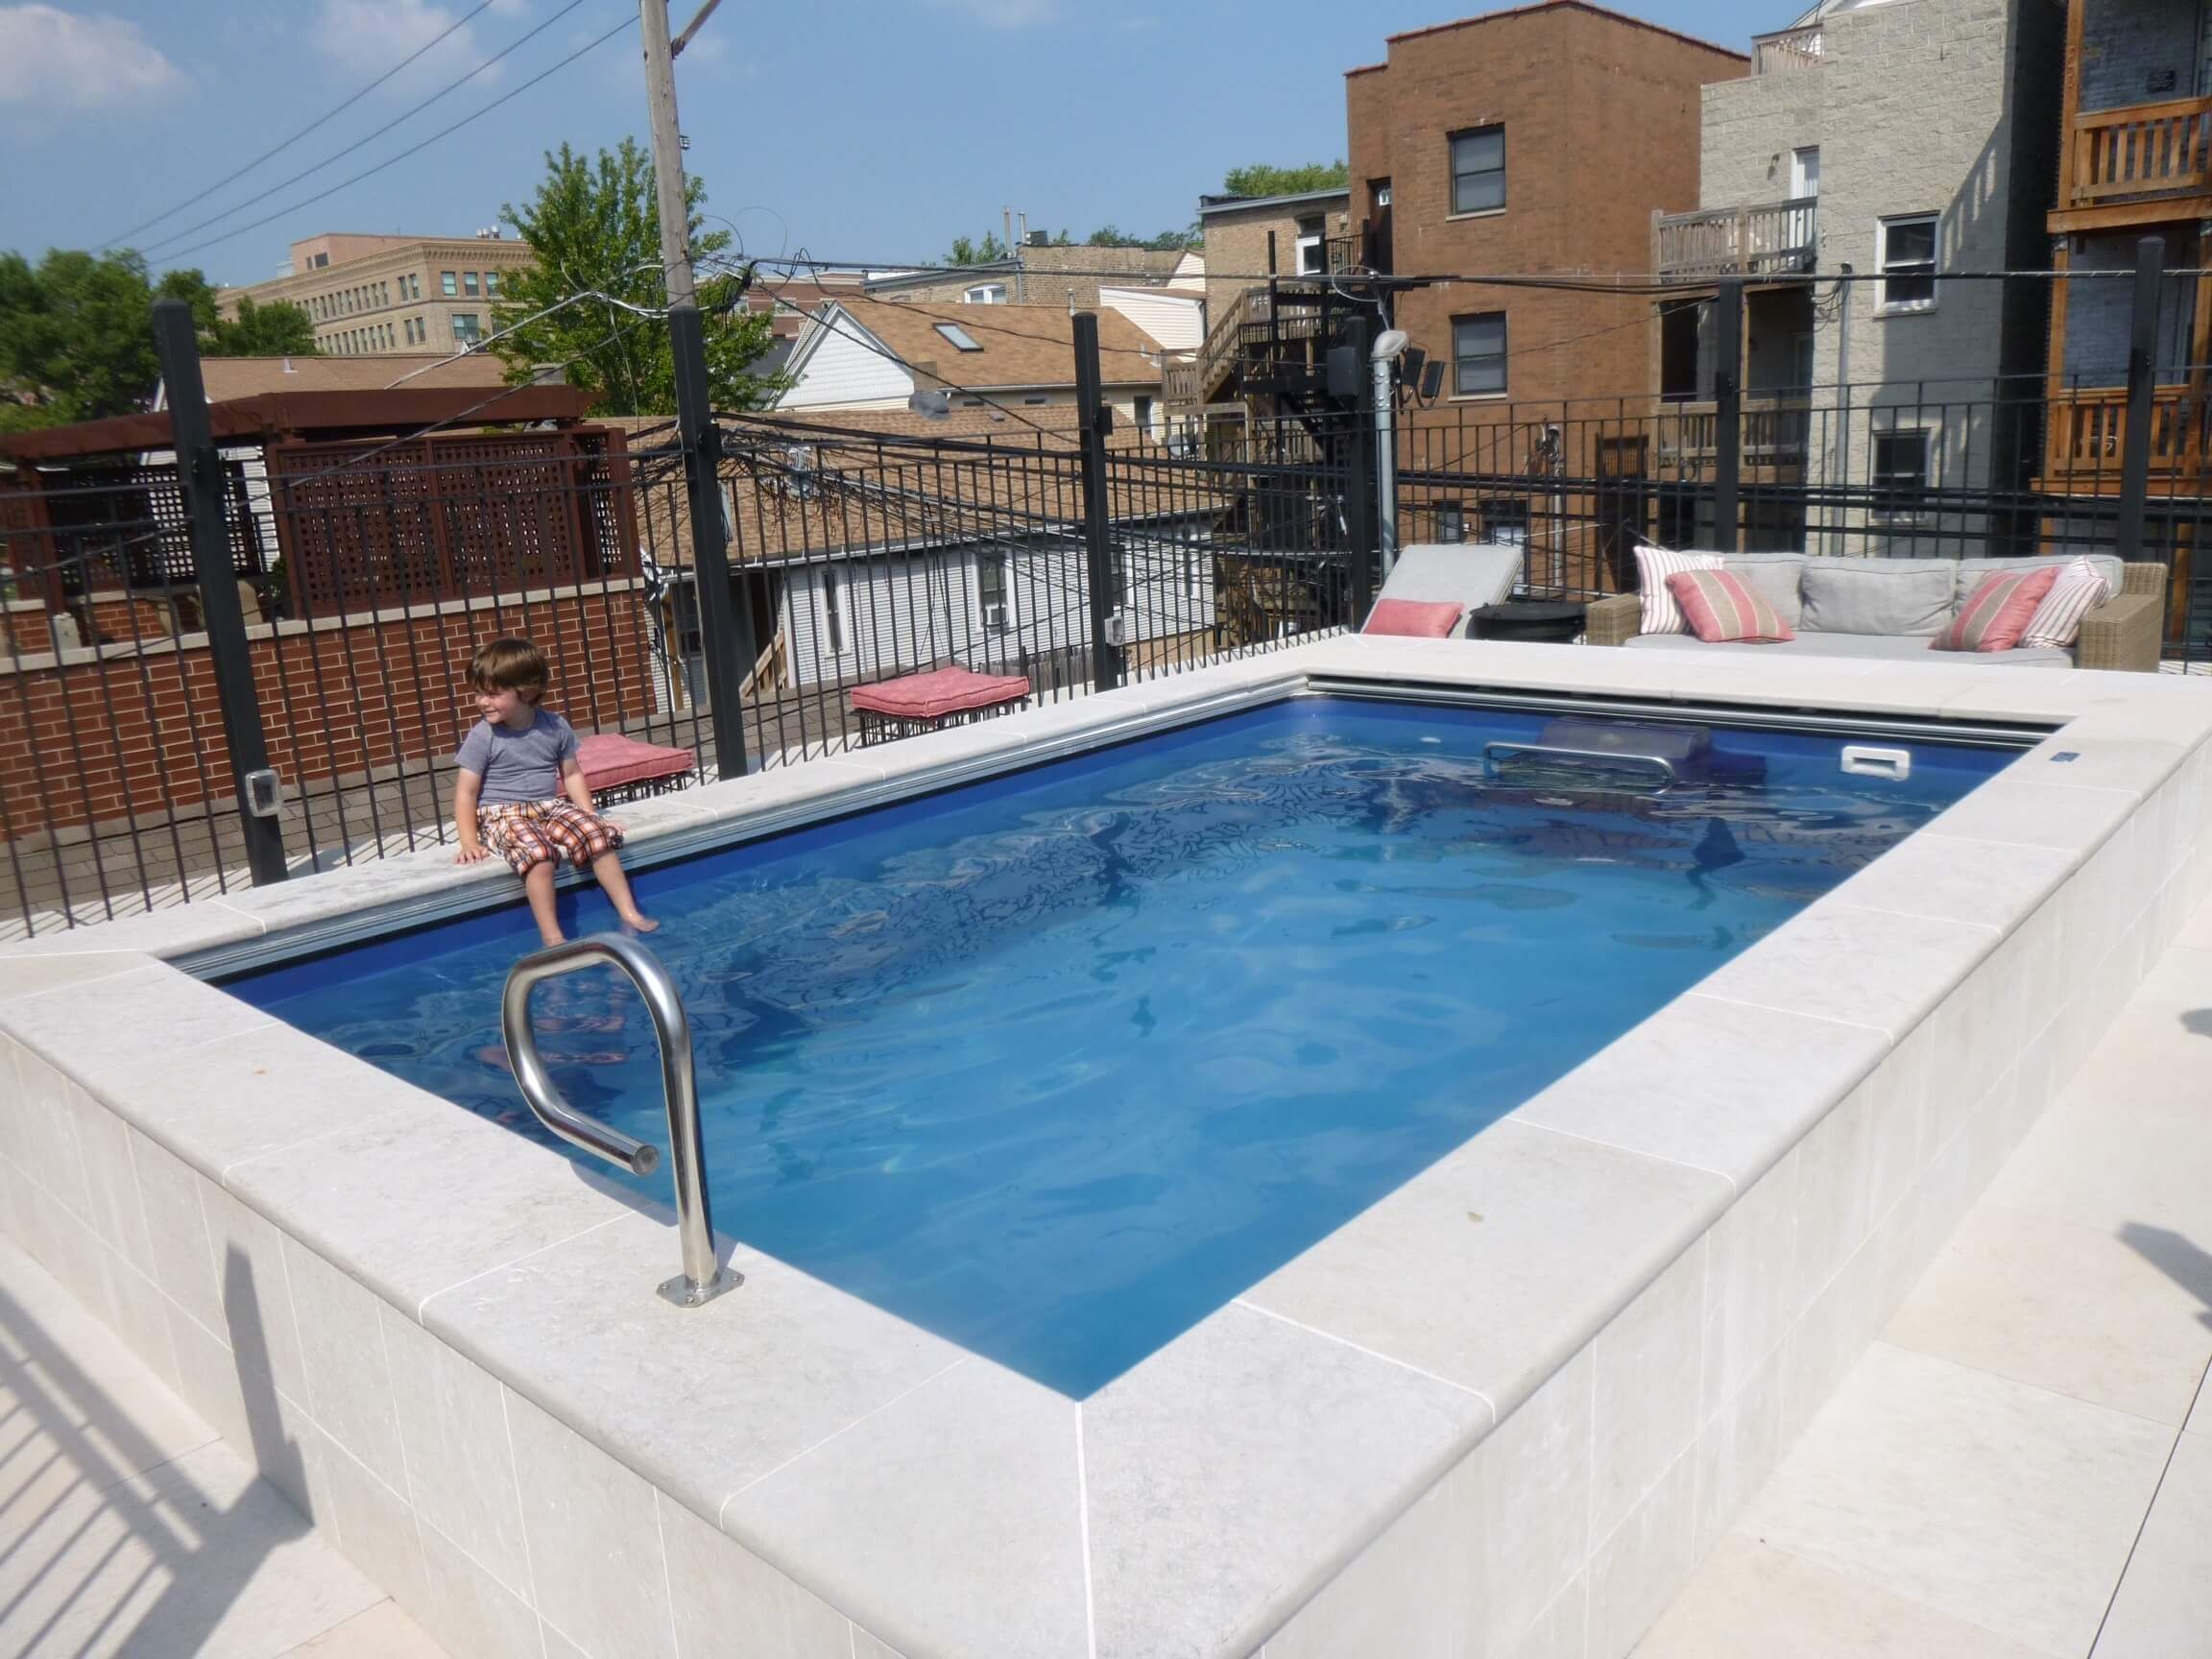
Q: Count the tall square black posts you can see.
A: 6